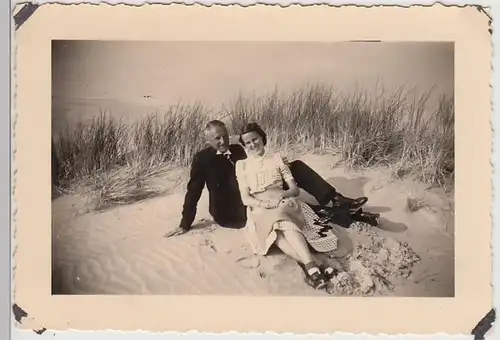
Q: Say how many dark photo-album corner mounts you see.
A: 4